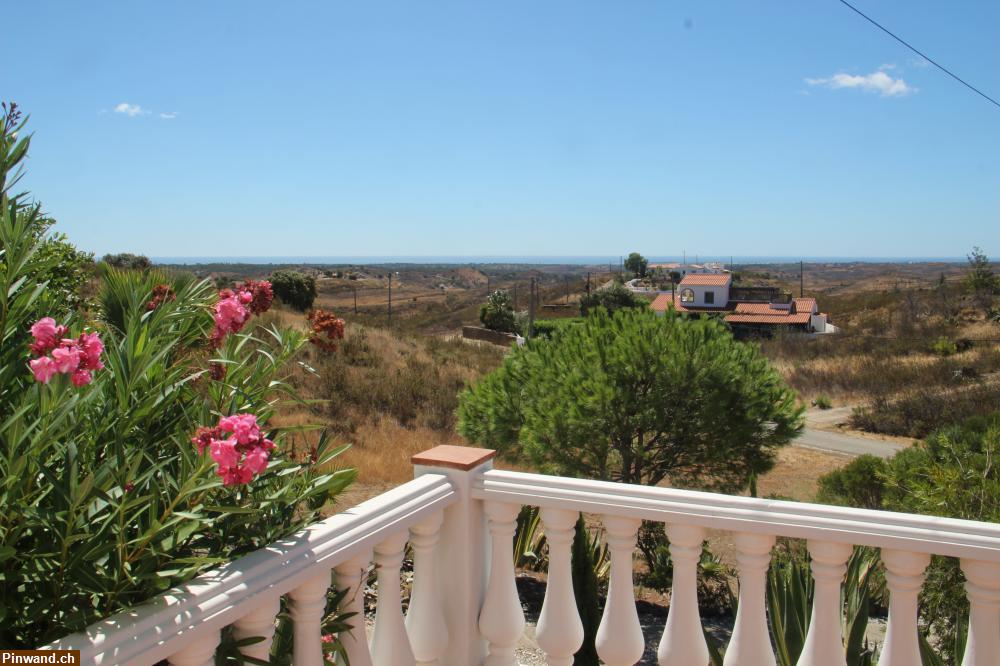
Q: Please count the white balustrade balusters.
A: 14